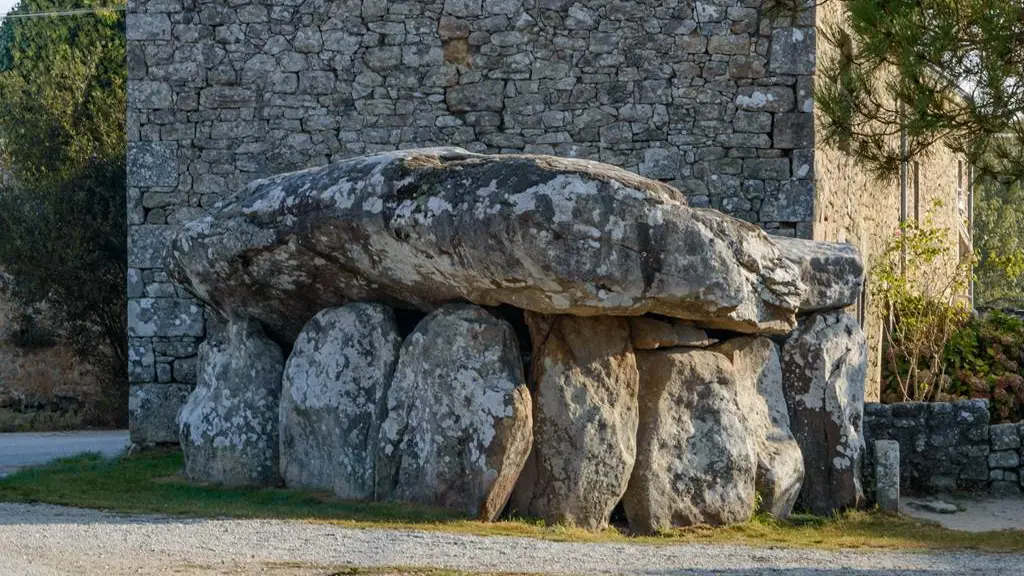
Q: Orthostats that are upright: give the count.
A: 7